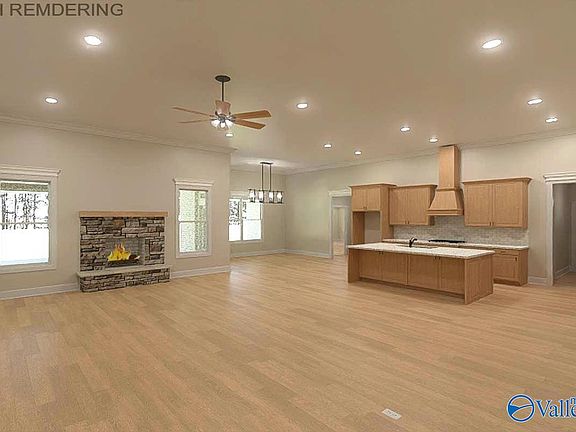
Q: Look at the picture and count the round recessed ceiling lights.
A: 11